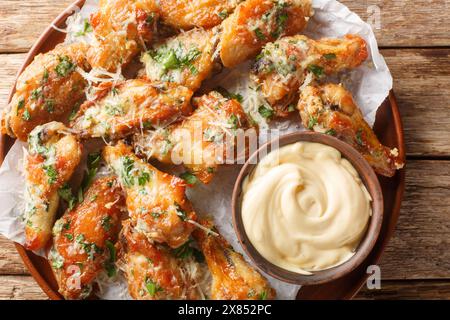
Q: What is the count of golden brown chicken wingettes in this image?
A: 14